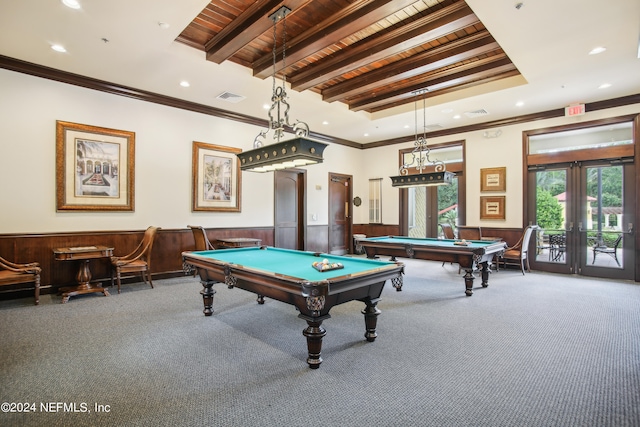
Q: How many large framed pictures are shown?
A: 2